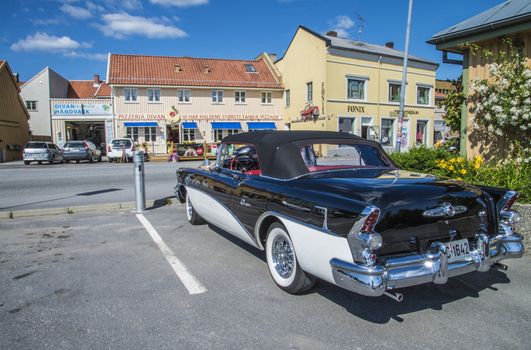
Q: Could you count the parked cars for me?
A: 4